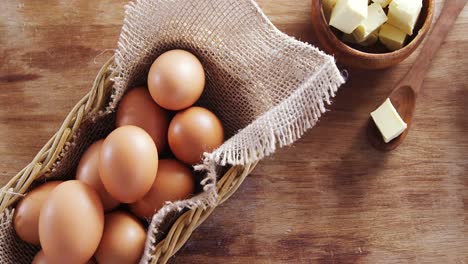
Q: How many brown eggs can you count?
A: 10